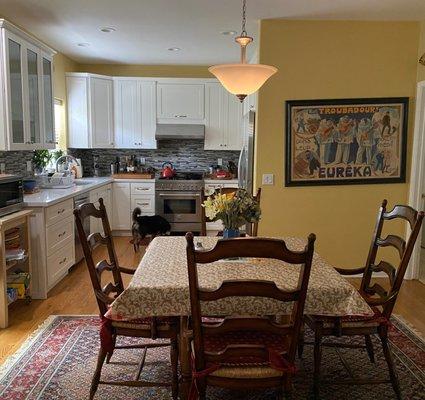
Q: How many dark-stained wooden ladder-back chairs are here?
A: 4